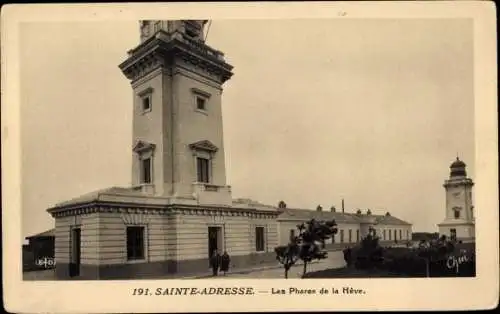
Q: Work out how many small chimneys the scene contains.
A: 6